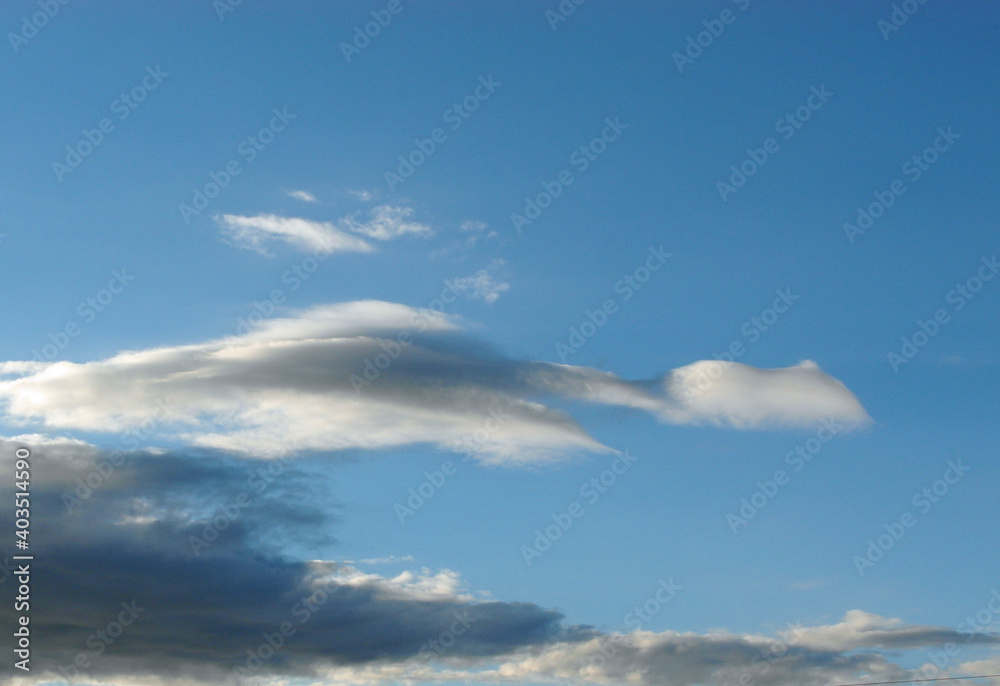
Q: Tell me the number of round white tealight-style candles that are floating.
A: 0